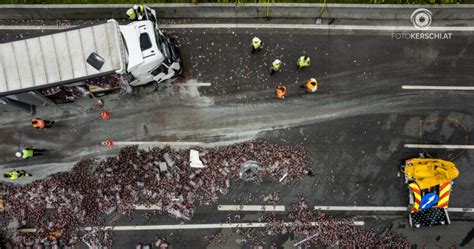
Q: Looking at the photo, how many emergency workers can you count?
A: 10